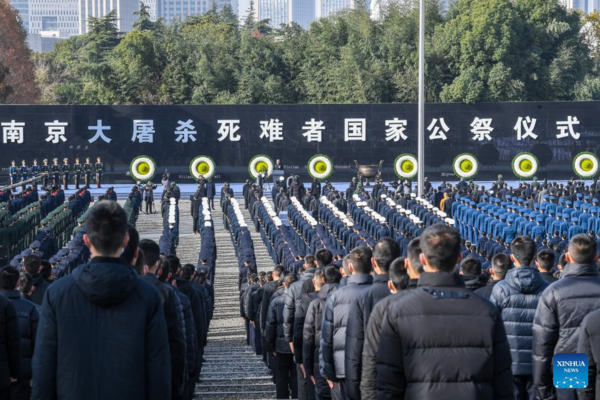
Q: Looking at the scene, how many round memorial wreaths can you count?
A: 8